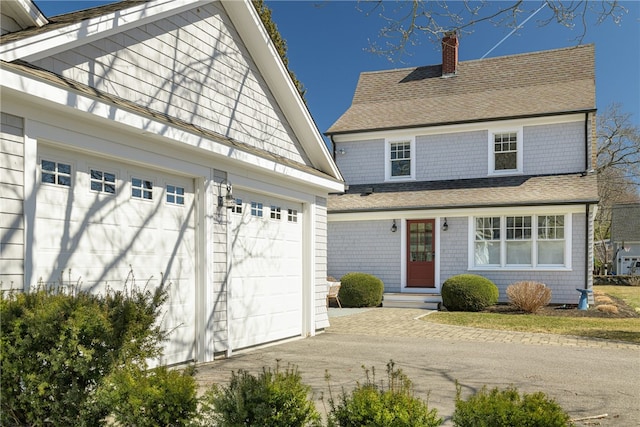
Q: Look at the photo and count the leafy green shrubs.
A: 7